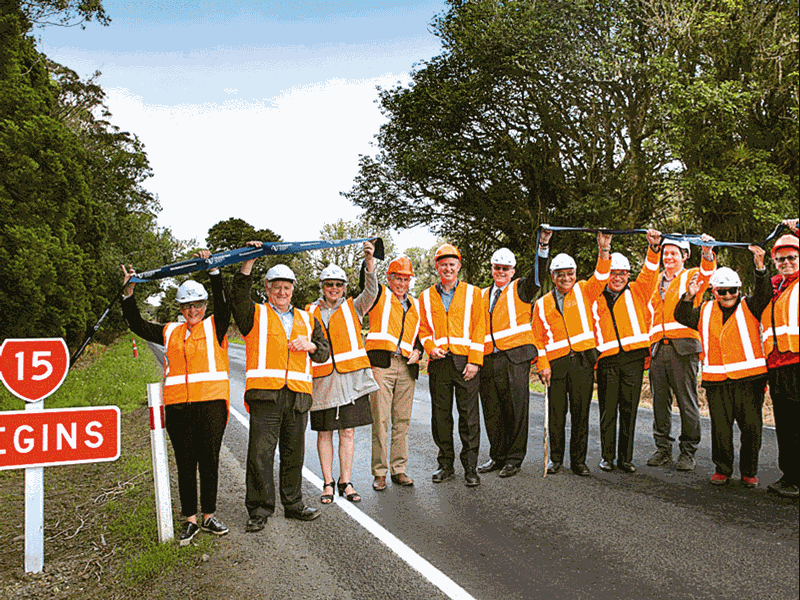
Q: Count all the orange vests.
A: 11